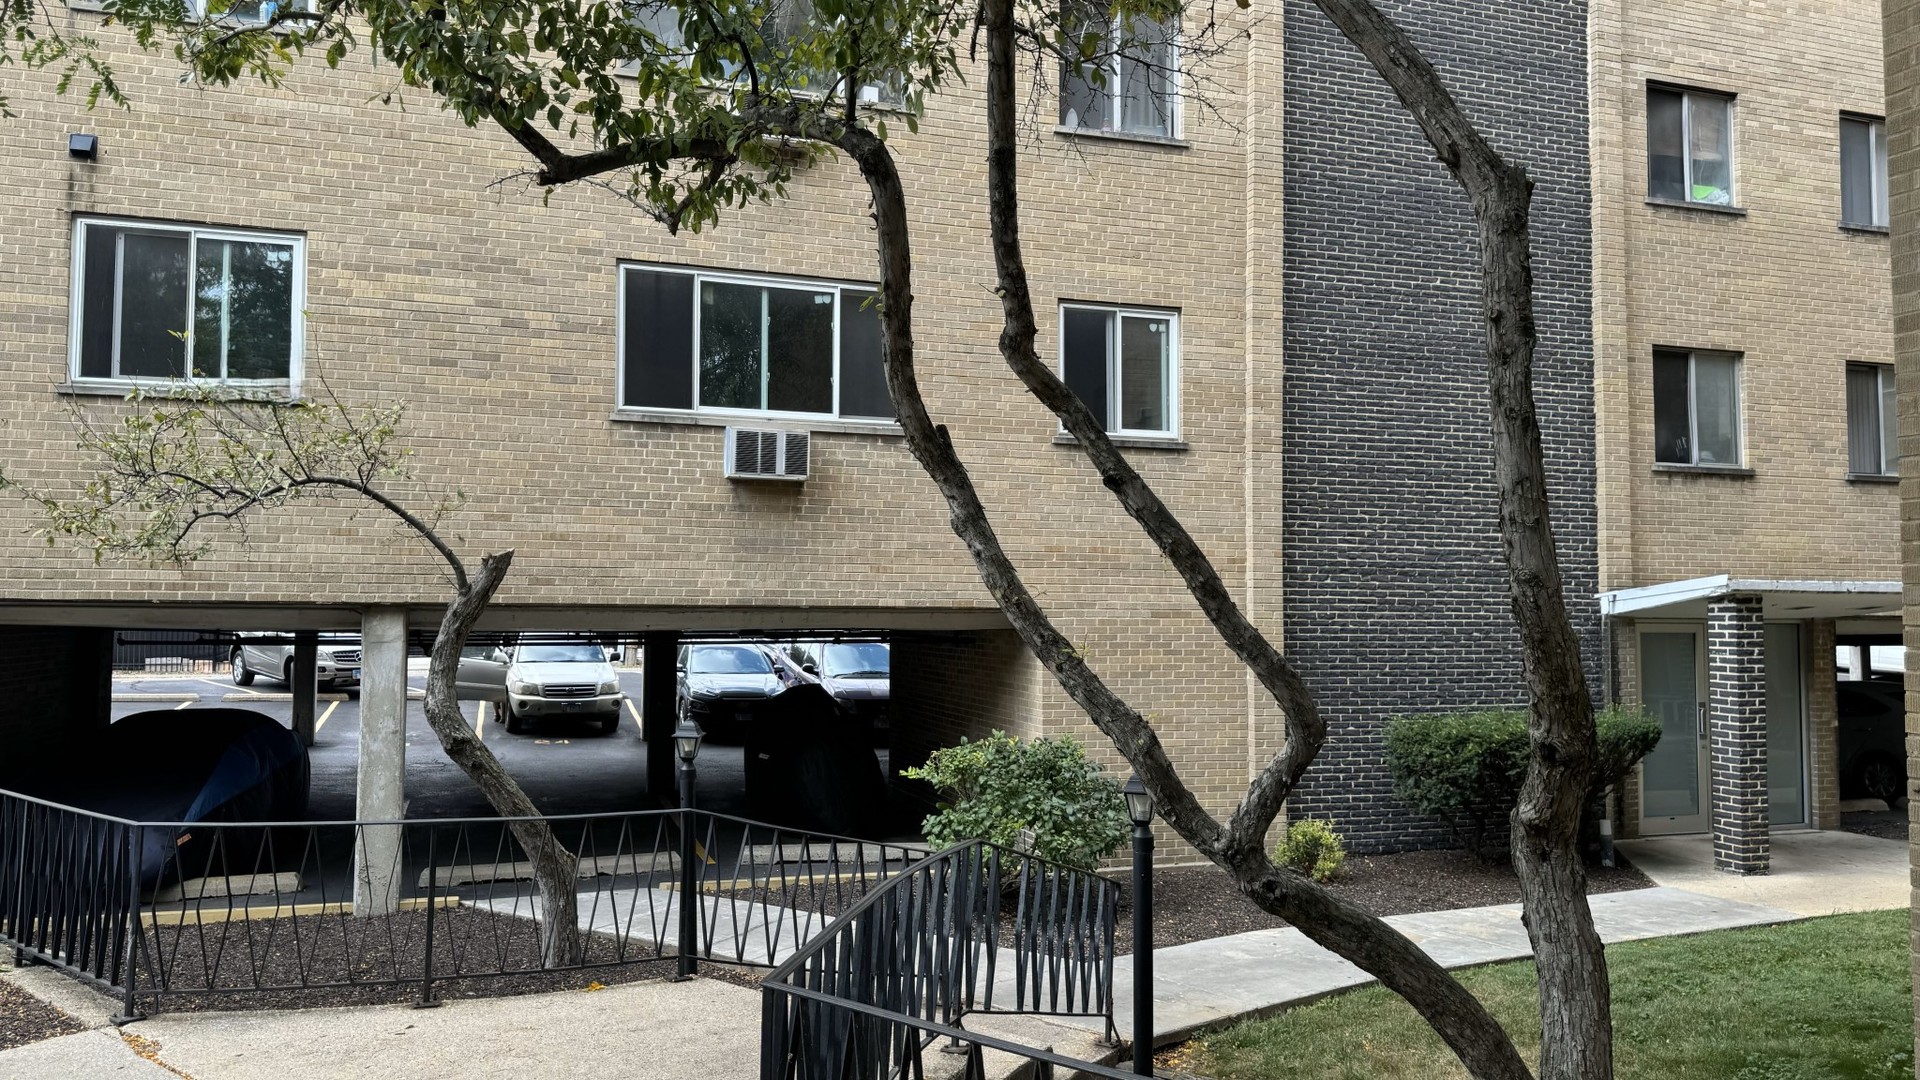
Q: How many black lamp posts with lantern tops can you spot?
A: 2